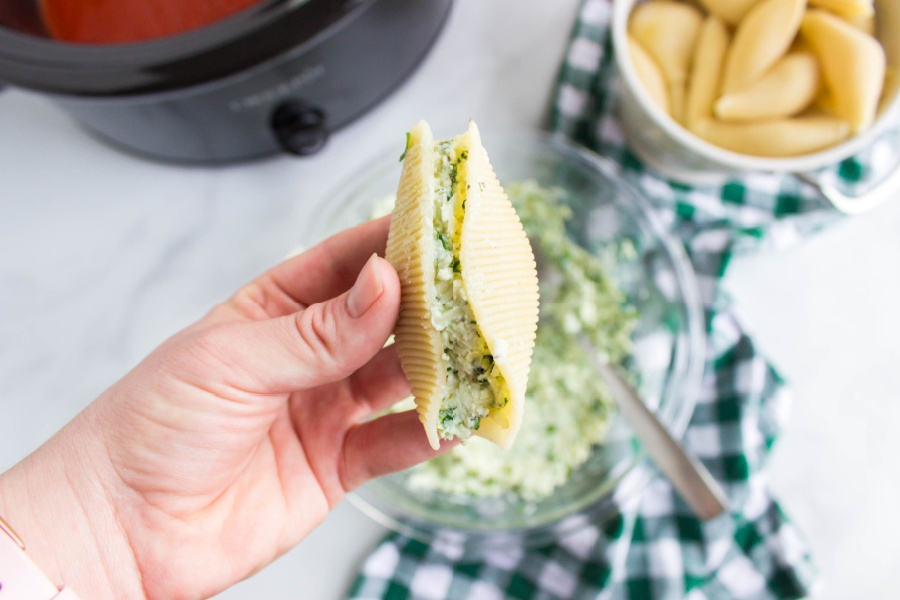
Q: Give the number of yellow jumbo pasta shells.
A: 10